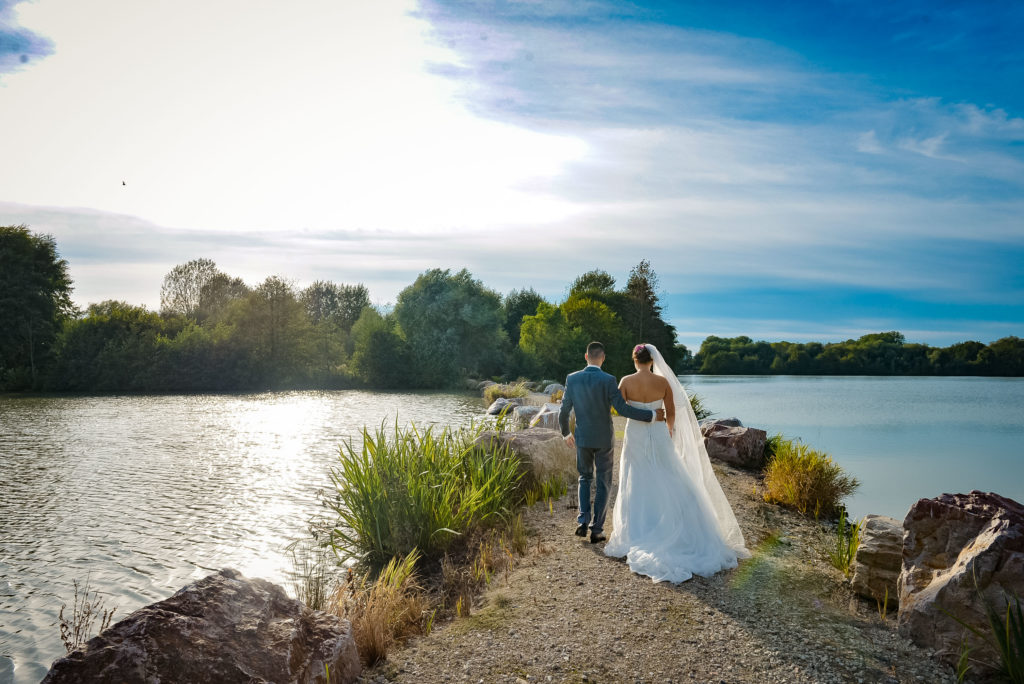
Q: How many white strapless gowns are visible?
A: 1